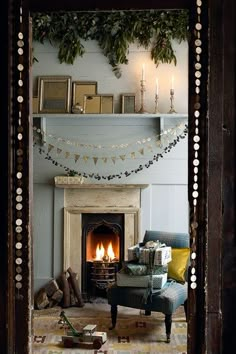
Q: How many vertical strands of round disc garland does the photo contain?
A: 2